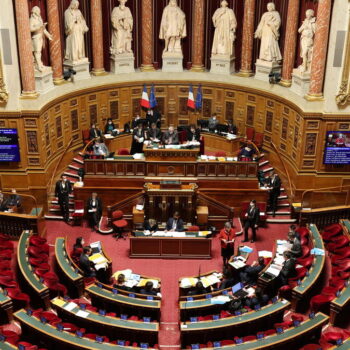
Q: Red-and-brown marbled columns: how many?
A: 8